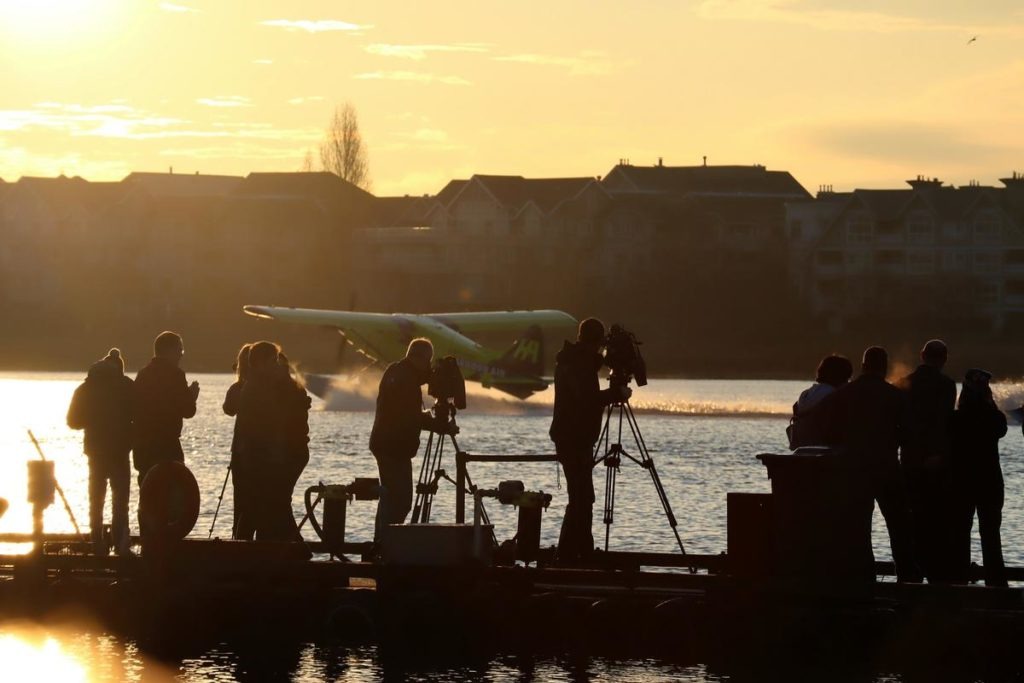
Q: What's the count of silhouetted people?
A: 11